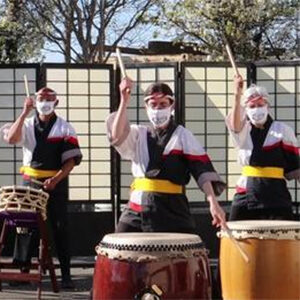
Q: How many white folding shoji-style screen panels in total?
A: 5